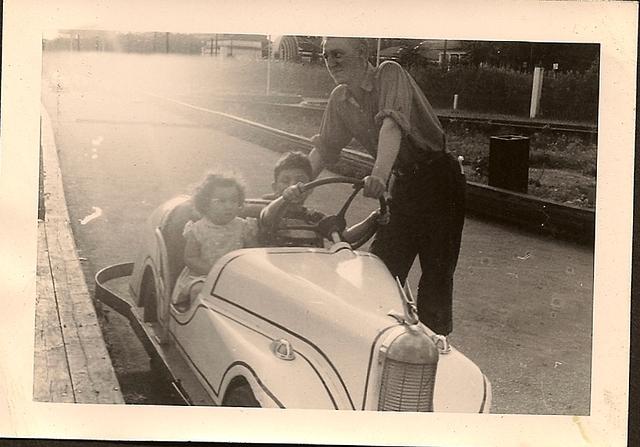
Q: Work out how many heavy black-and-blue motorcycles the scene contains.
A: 0